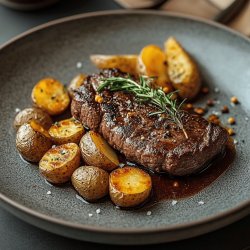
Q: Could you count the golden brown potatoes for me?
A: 12